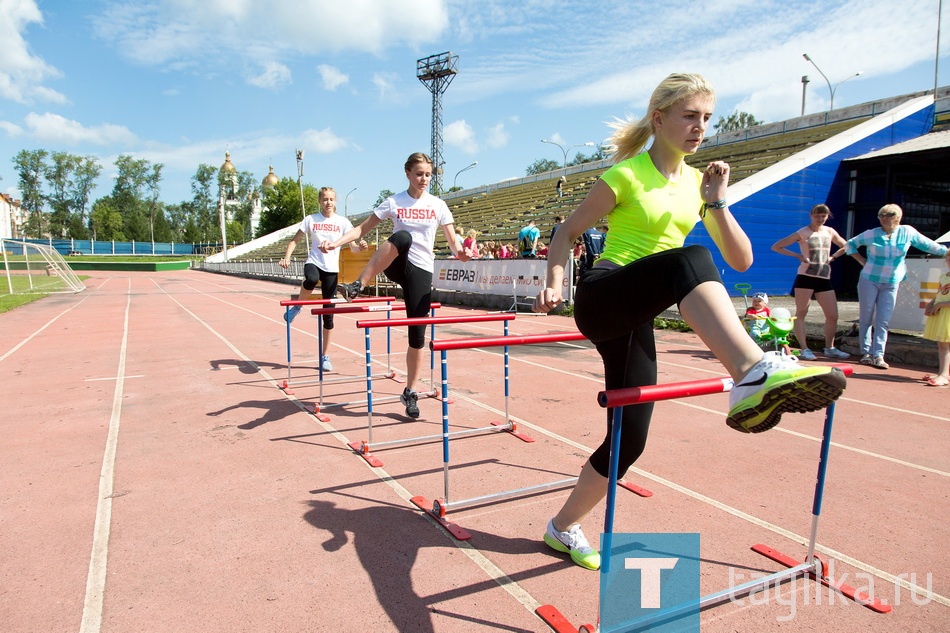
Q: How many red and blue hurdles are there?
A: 5